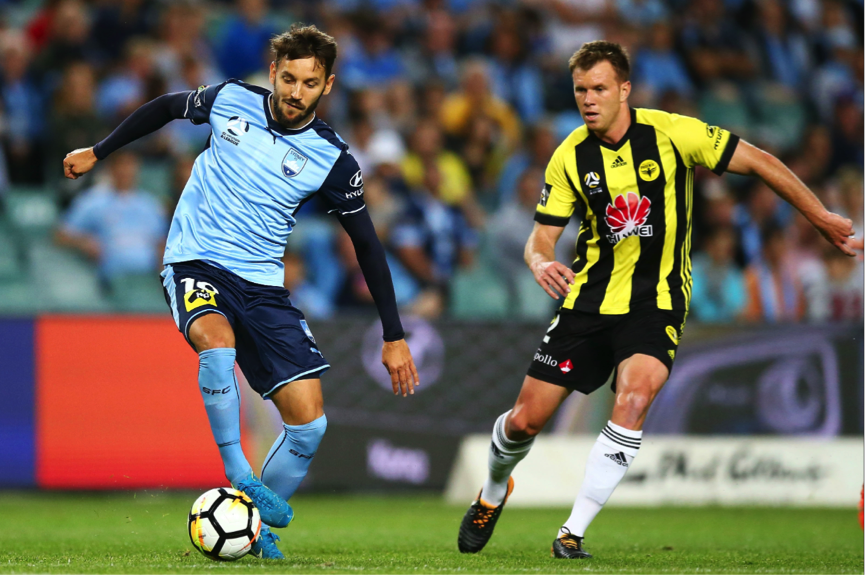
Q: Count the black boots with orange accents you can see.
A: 2